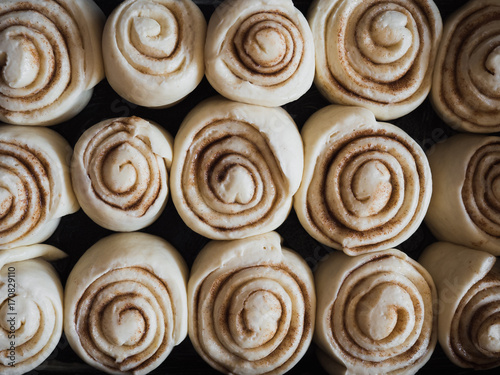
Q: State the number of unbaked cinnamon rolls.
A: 15